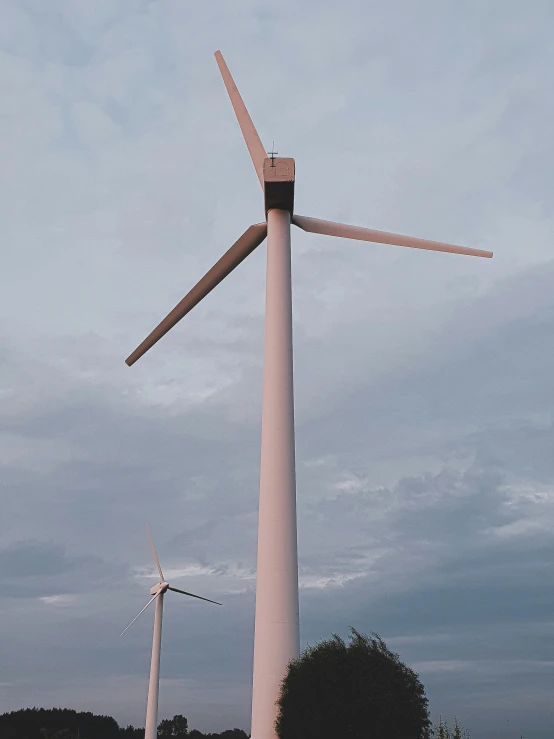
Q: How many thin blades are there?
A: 6